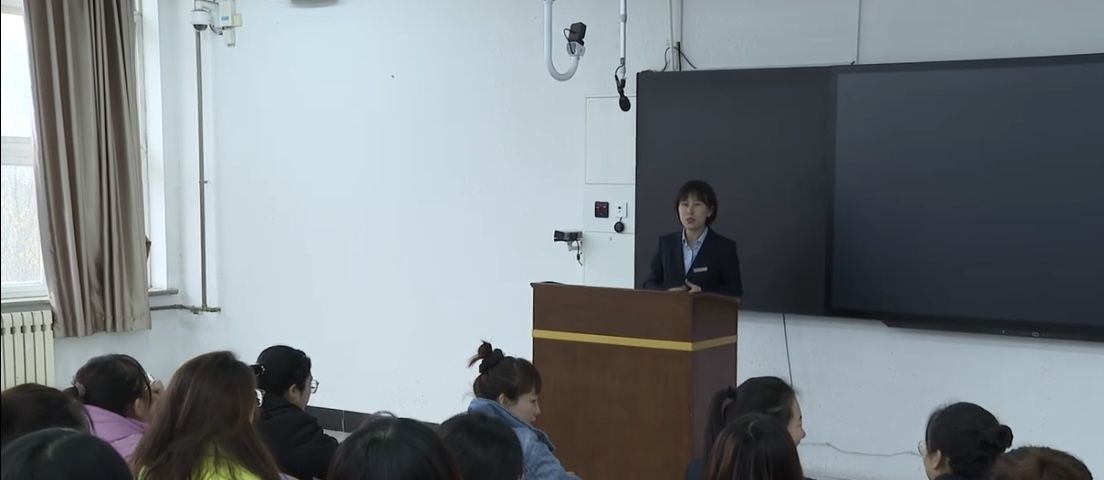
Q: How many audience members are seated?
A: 12